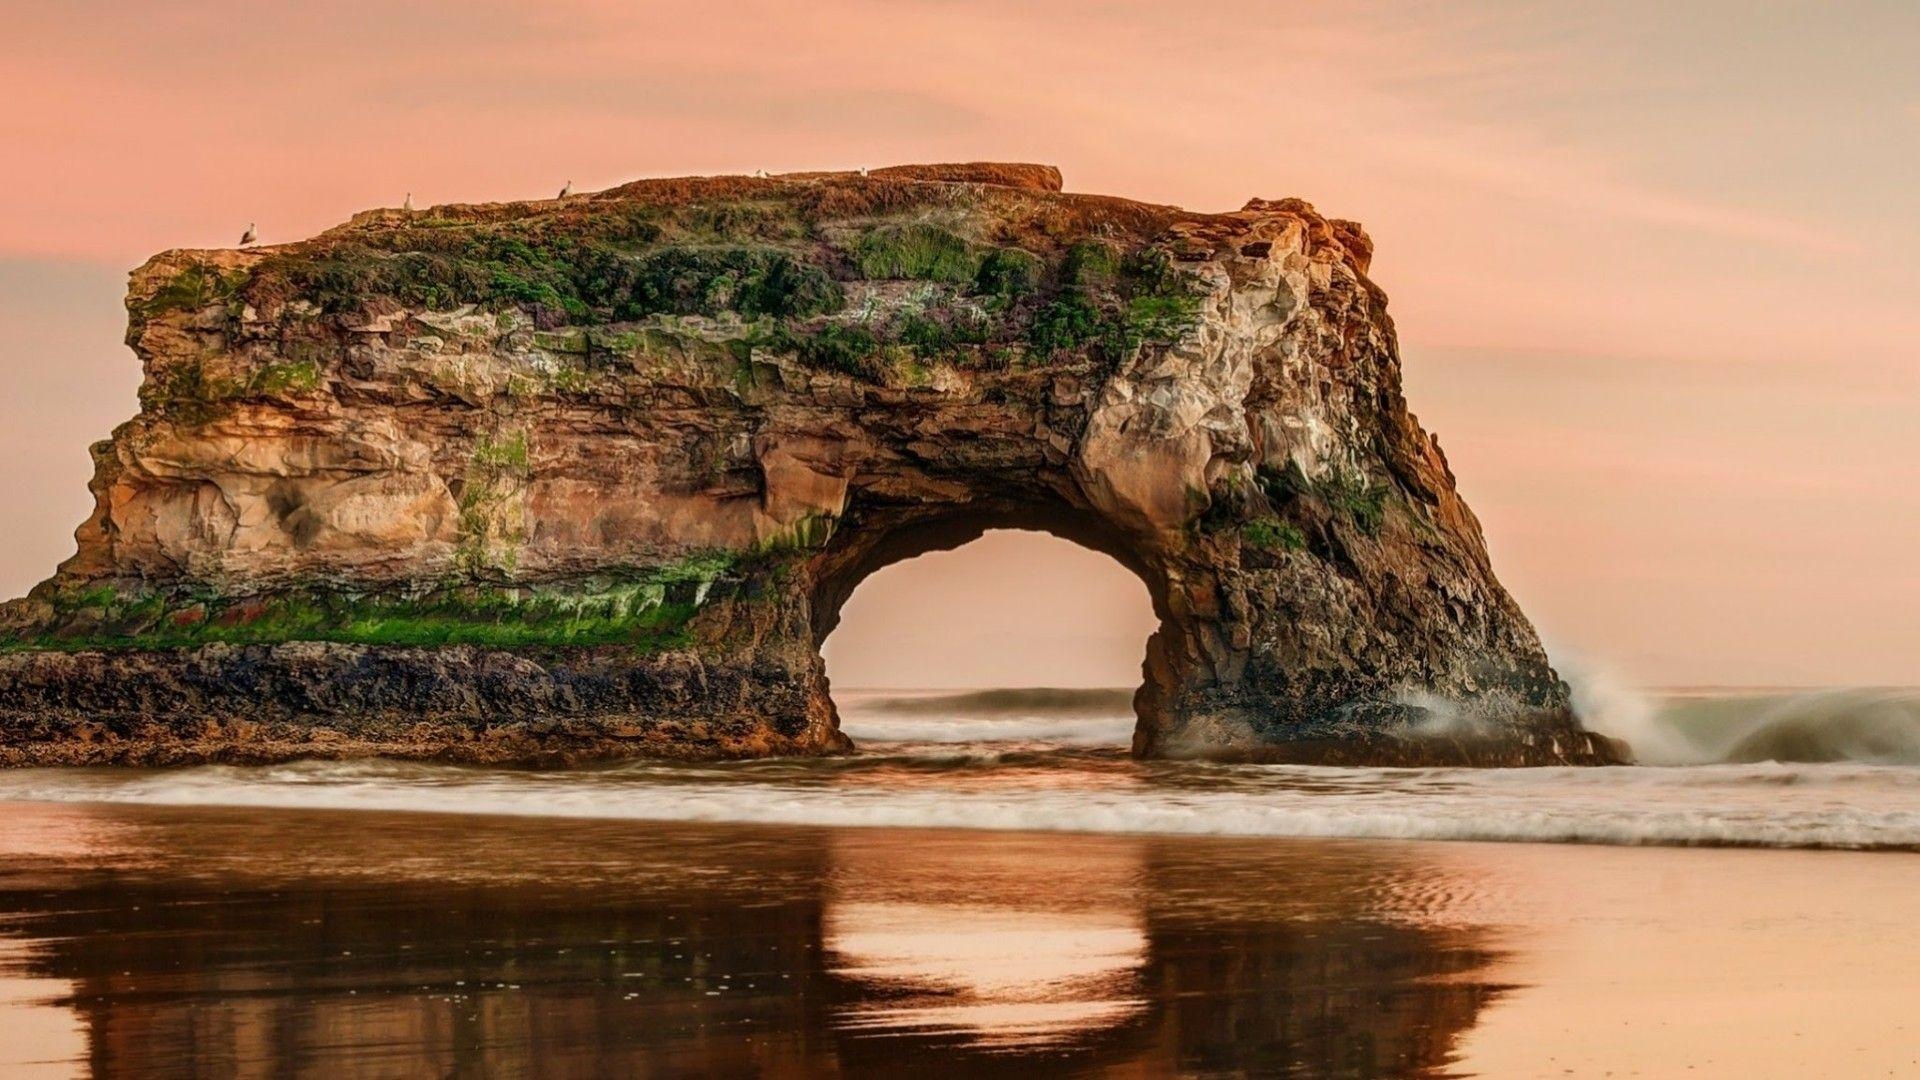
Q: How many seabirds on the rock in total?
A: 5